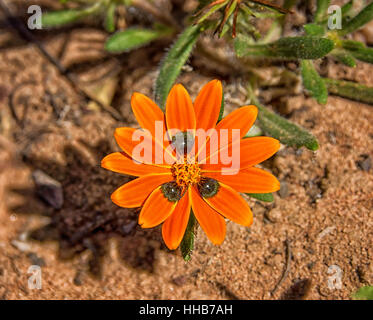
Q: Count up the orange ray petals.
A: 13